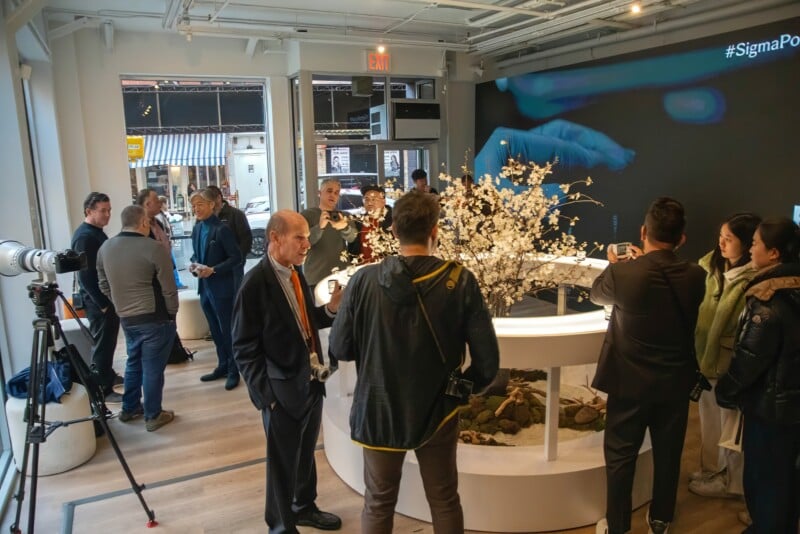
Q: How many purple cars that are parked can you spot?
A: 0